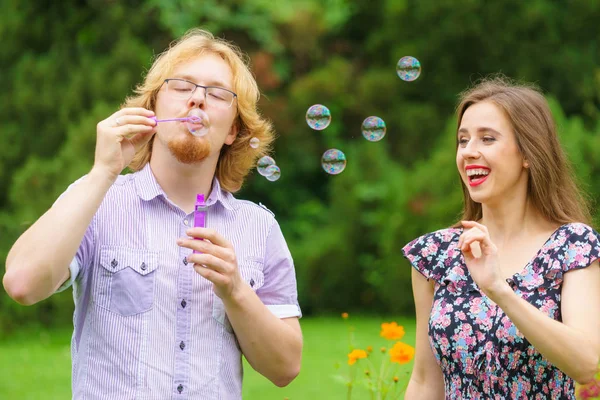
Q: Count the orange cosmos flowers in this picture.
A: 3